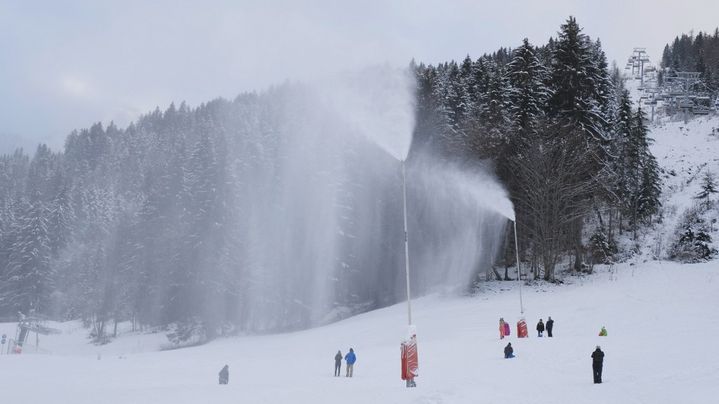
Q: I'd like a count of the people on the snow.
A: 9